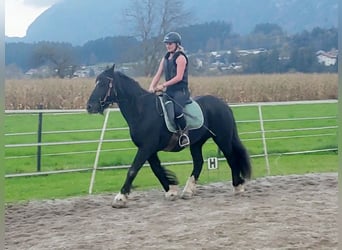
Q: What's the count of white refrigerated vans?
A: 0